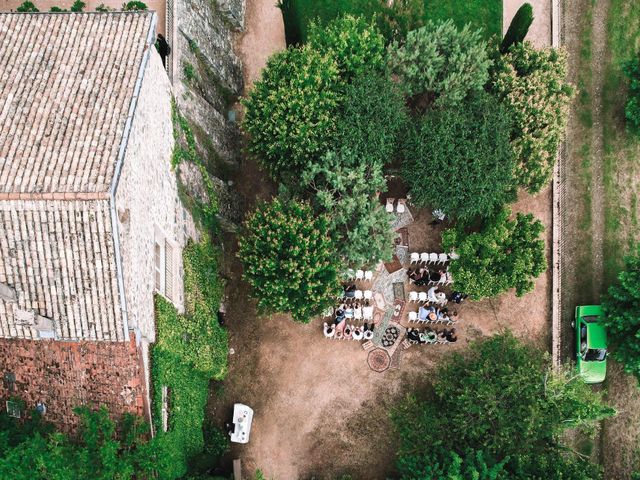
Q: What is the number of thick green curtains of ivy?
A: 1